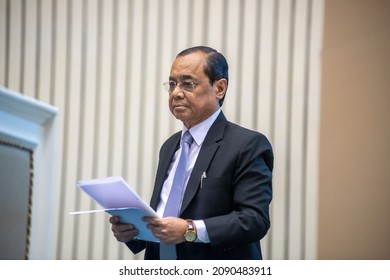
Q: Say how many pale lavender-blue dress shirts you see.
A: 1